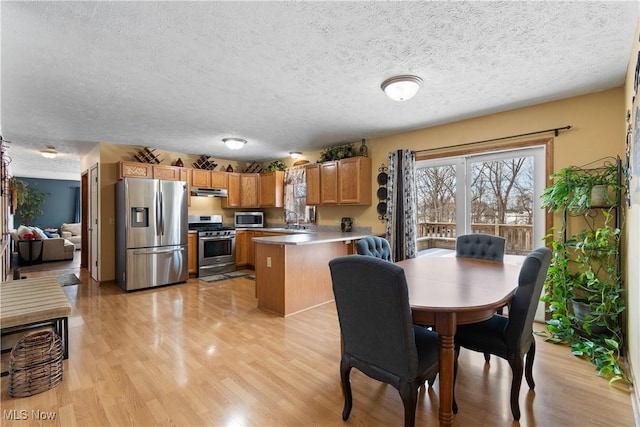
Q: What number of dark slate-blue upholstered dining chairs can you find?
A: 4